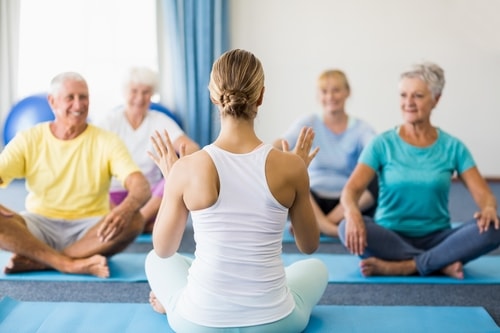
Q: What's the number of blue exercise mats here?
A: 5